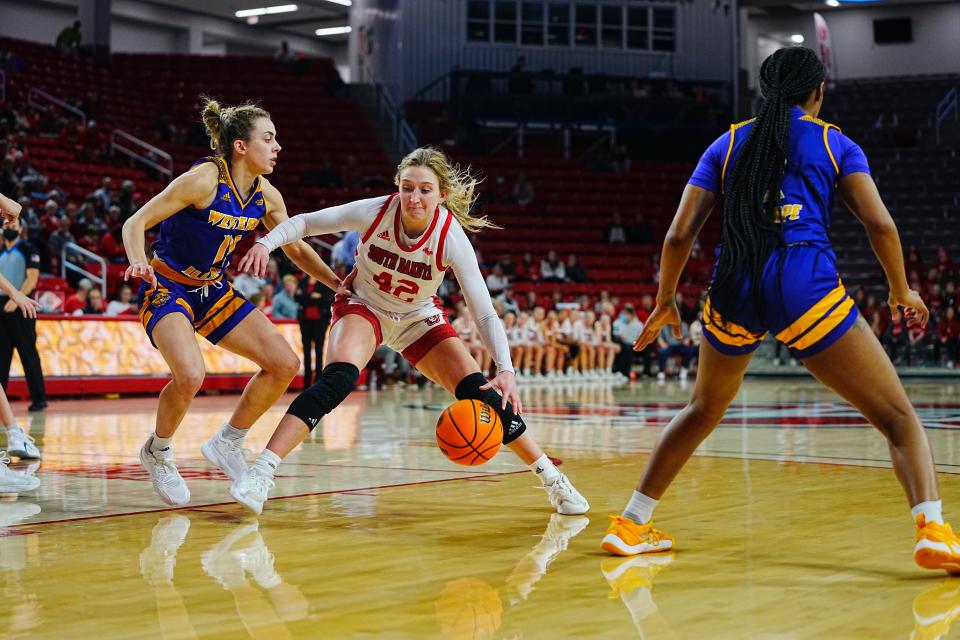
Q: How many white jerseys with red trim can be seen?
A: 1